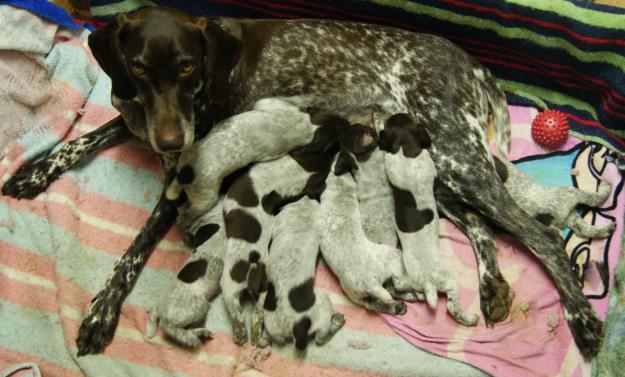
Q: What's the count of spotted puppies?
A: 8